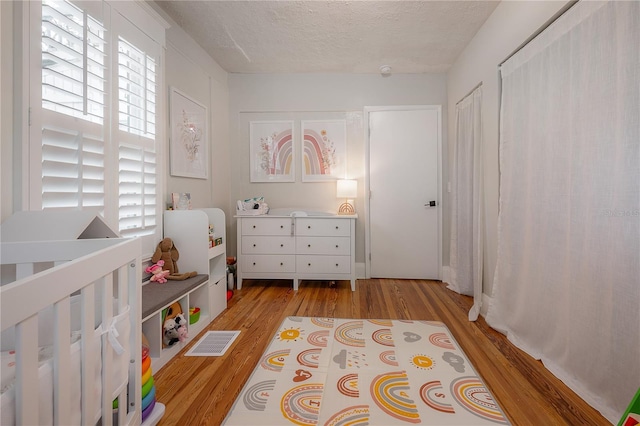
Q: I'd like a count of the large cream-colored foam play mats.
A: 1